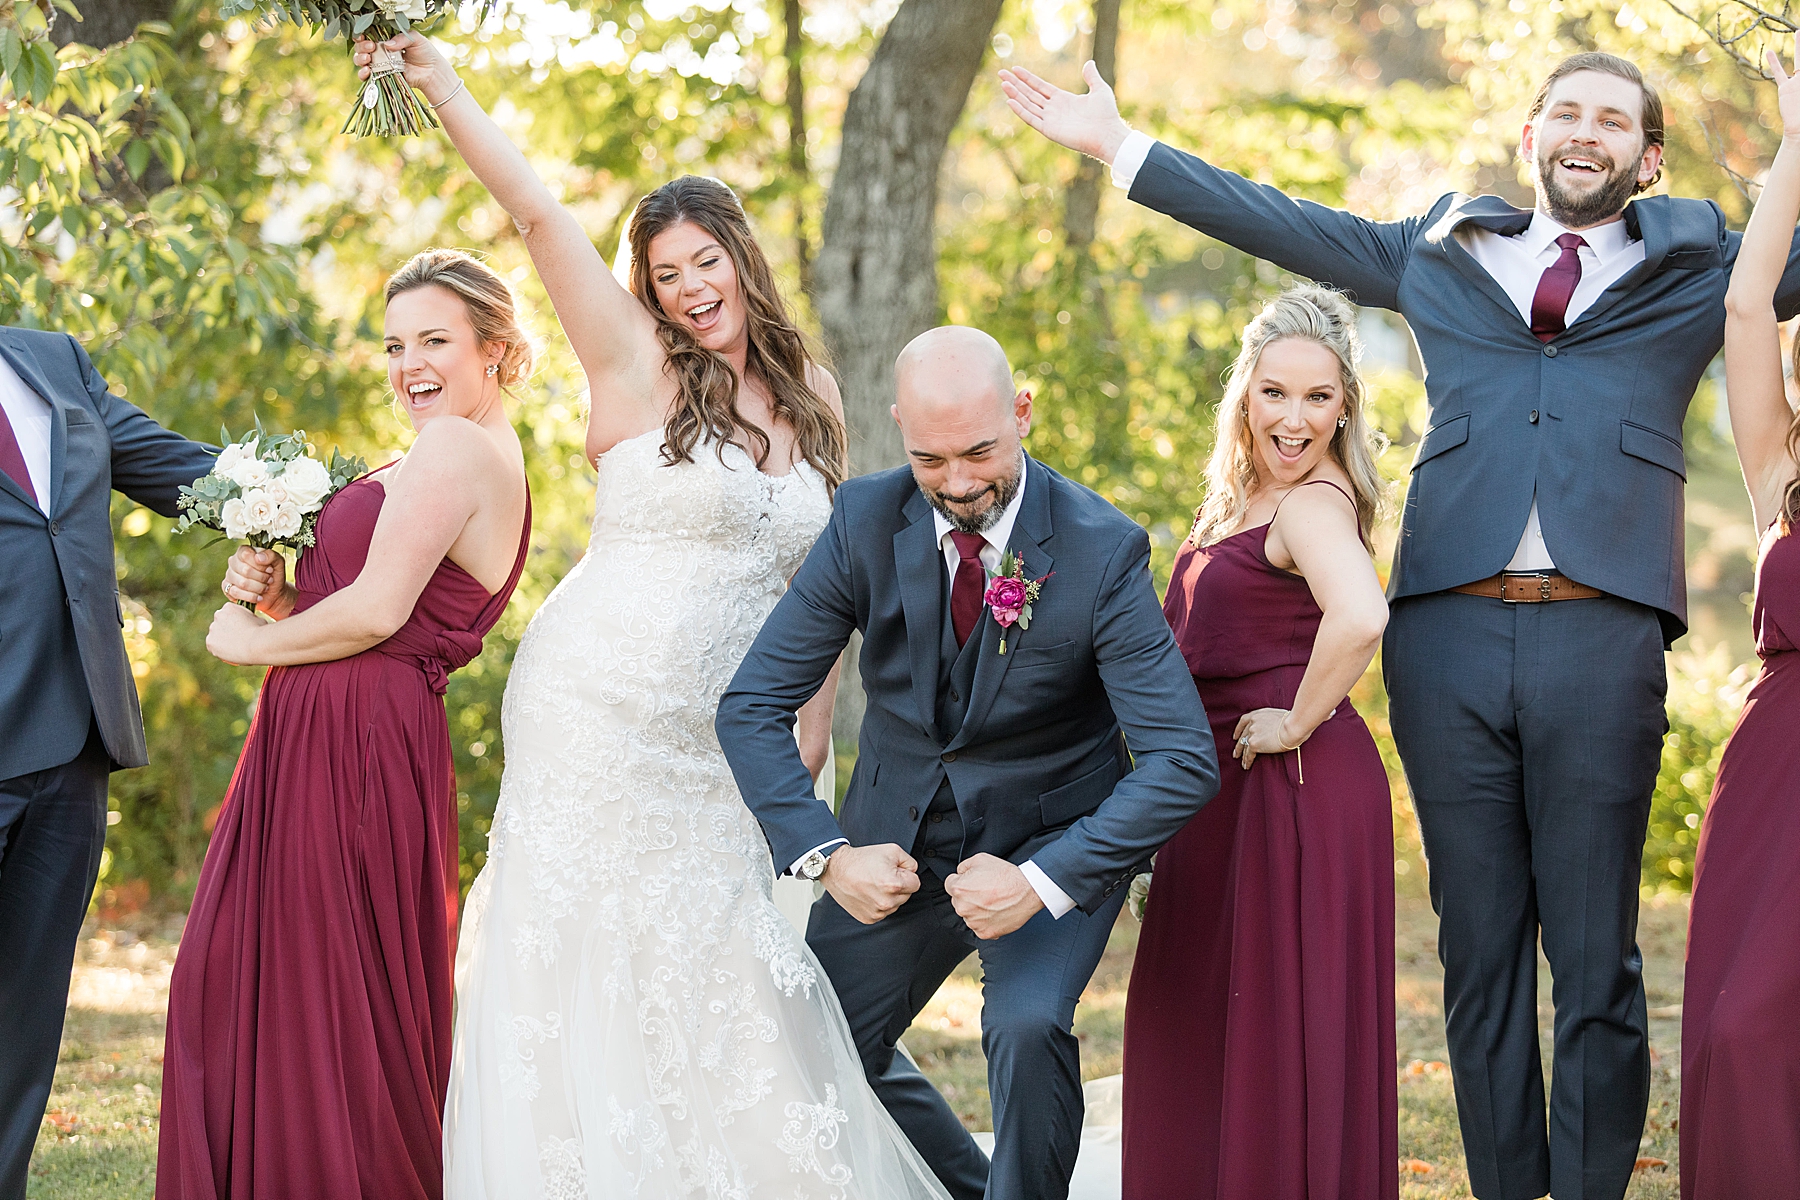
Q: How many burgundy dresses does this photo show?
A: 3